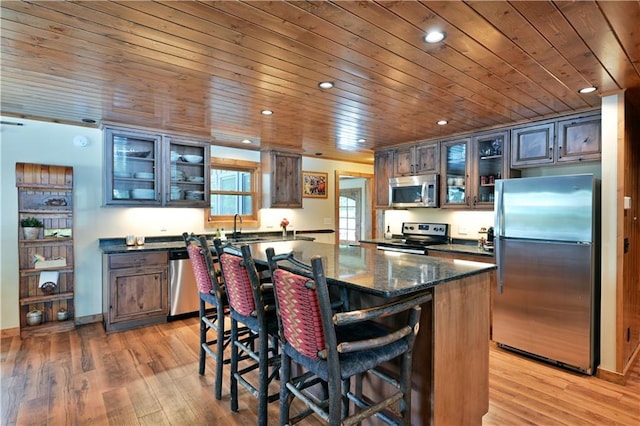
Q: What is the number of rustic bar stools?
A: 3